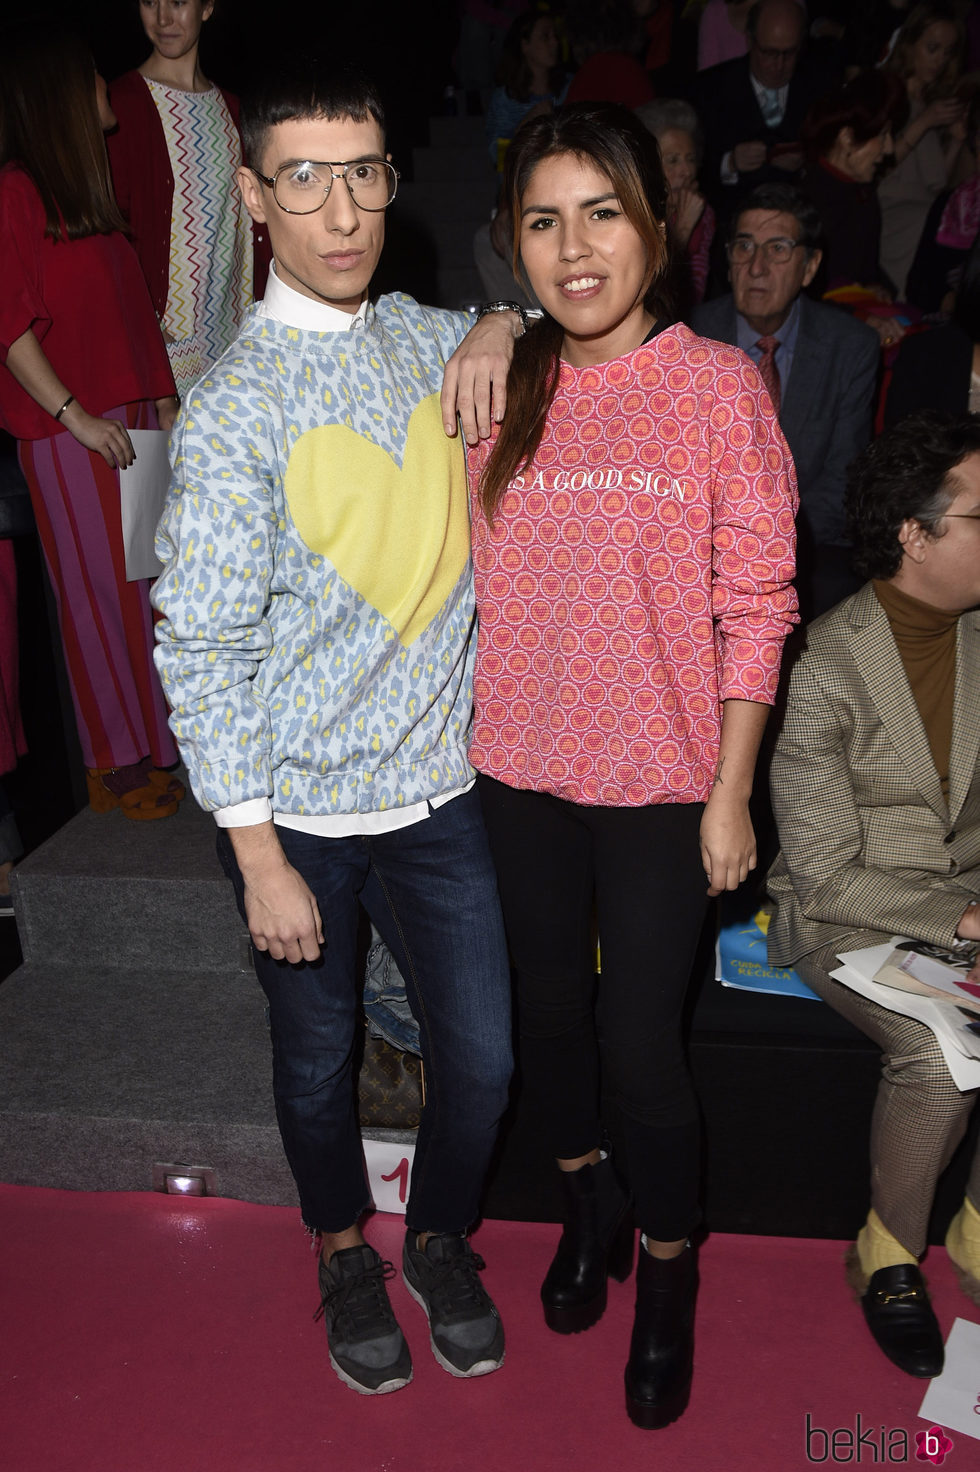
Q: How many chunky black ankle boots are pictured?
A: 2